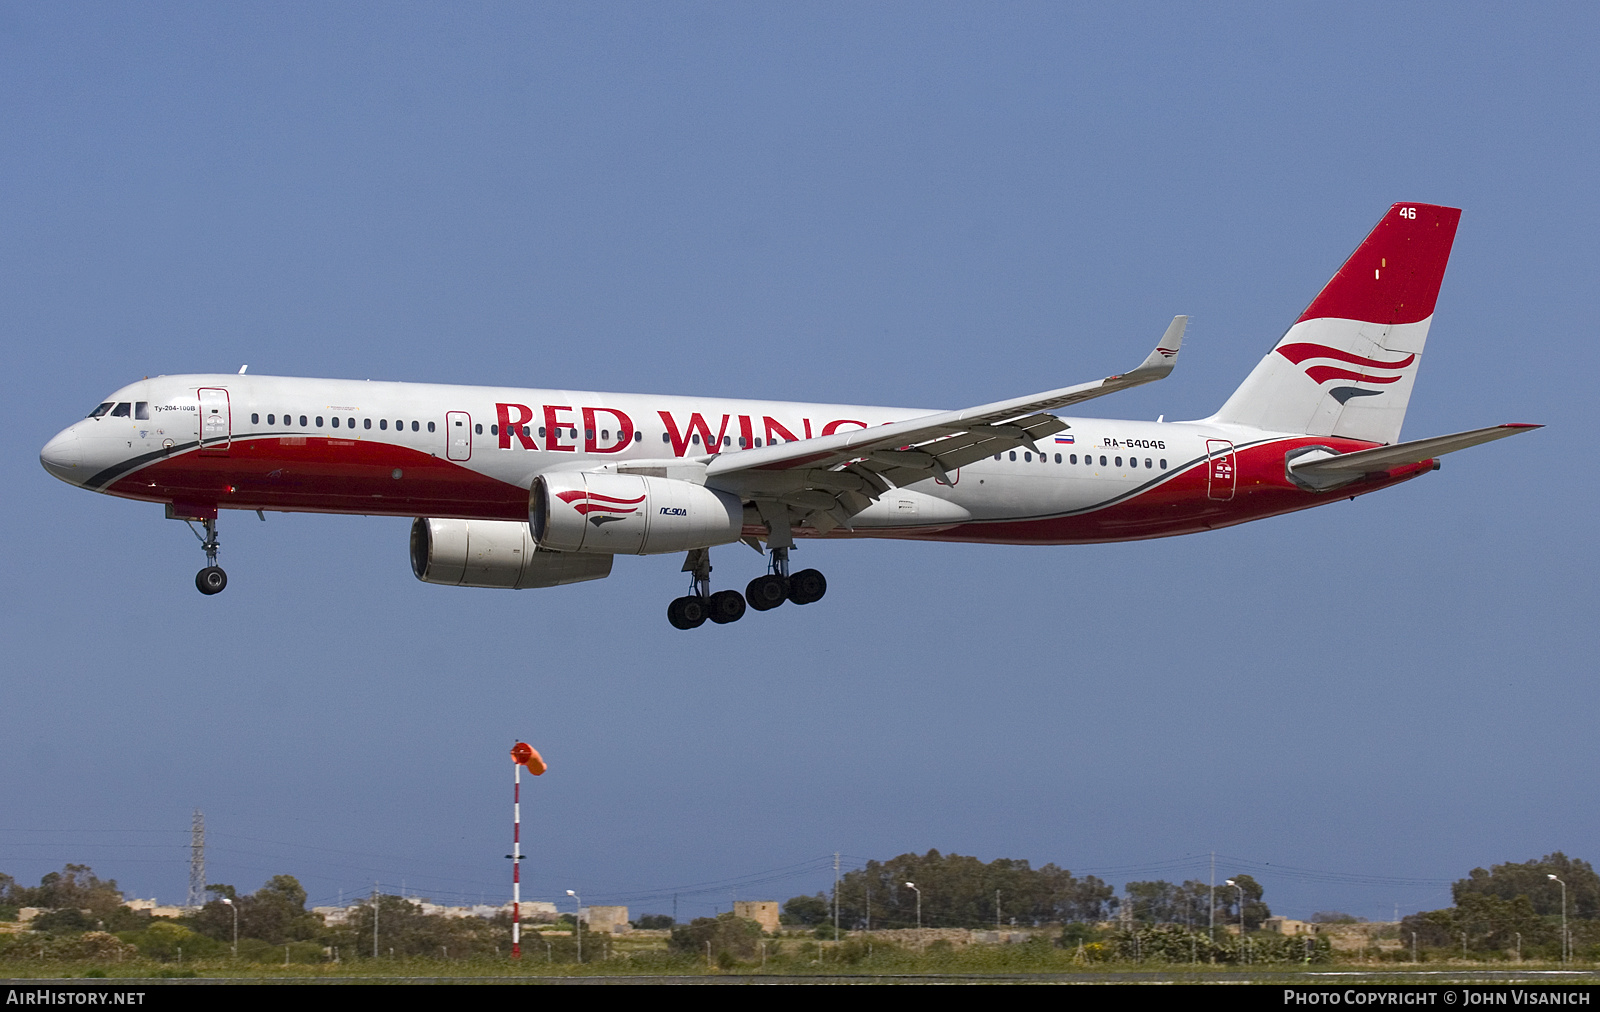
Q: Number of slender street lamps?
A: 5